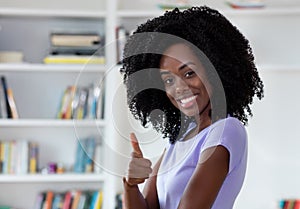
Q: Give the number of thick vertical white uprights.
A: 1